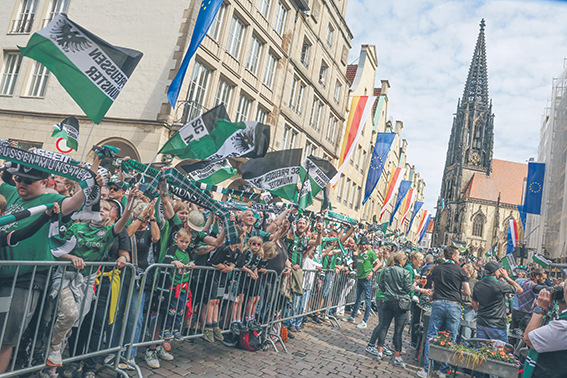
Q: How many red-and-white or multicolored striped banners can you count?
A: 5